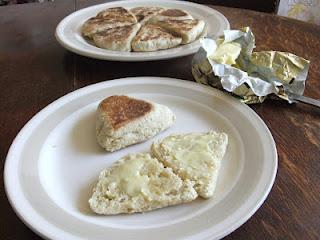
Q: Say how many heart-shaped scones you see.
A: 0